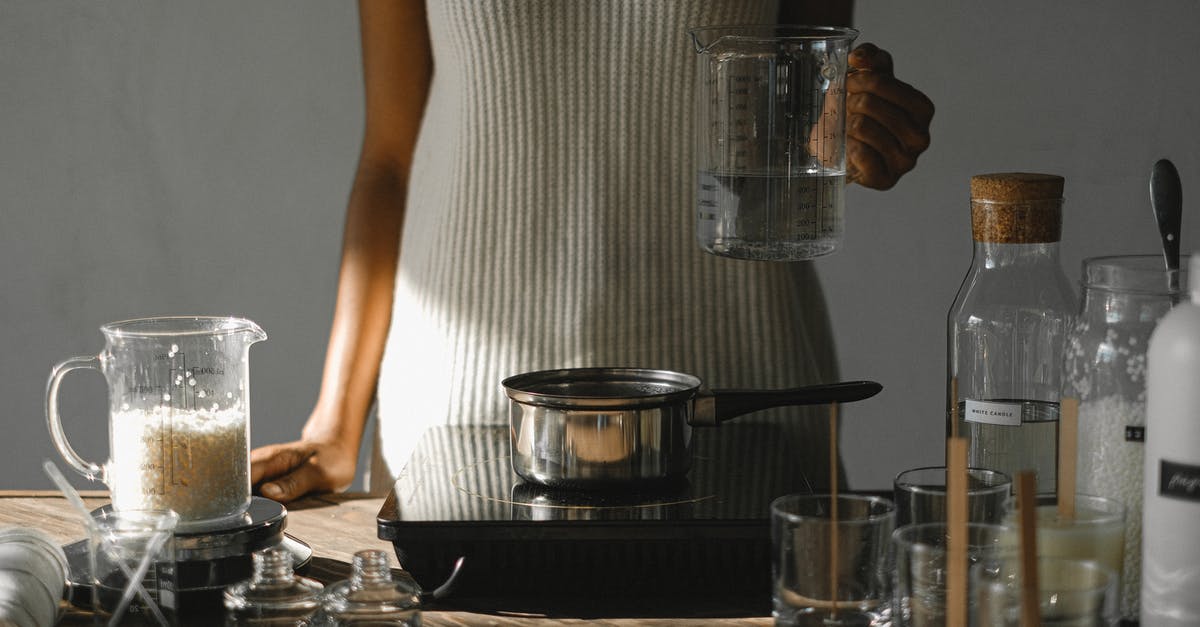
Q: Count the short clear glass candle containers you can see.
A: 5